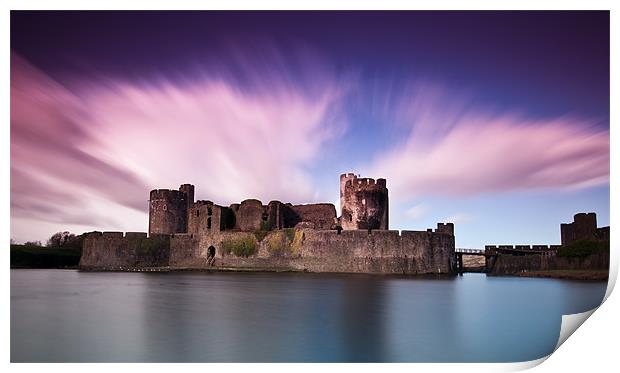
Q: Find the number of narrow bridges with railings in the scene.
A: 1